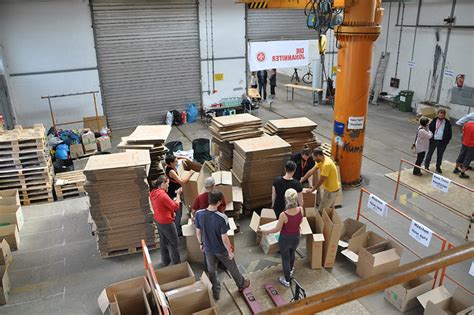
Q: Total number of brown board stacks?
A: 5